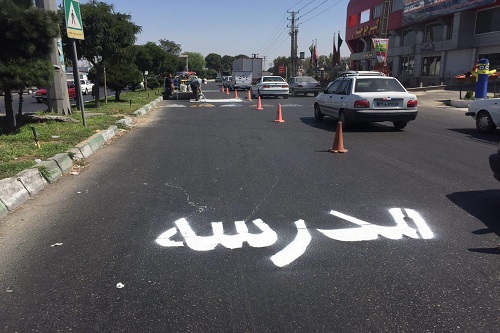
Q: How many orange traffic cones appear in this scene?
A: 7